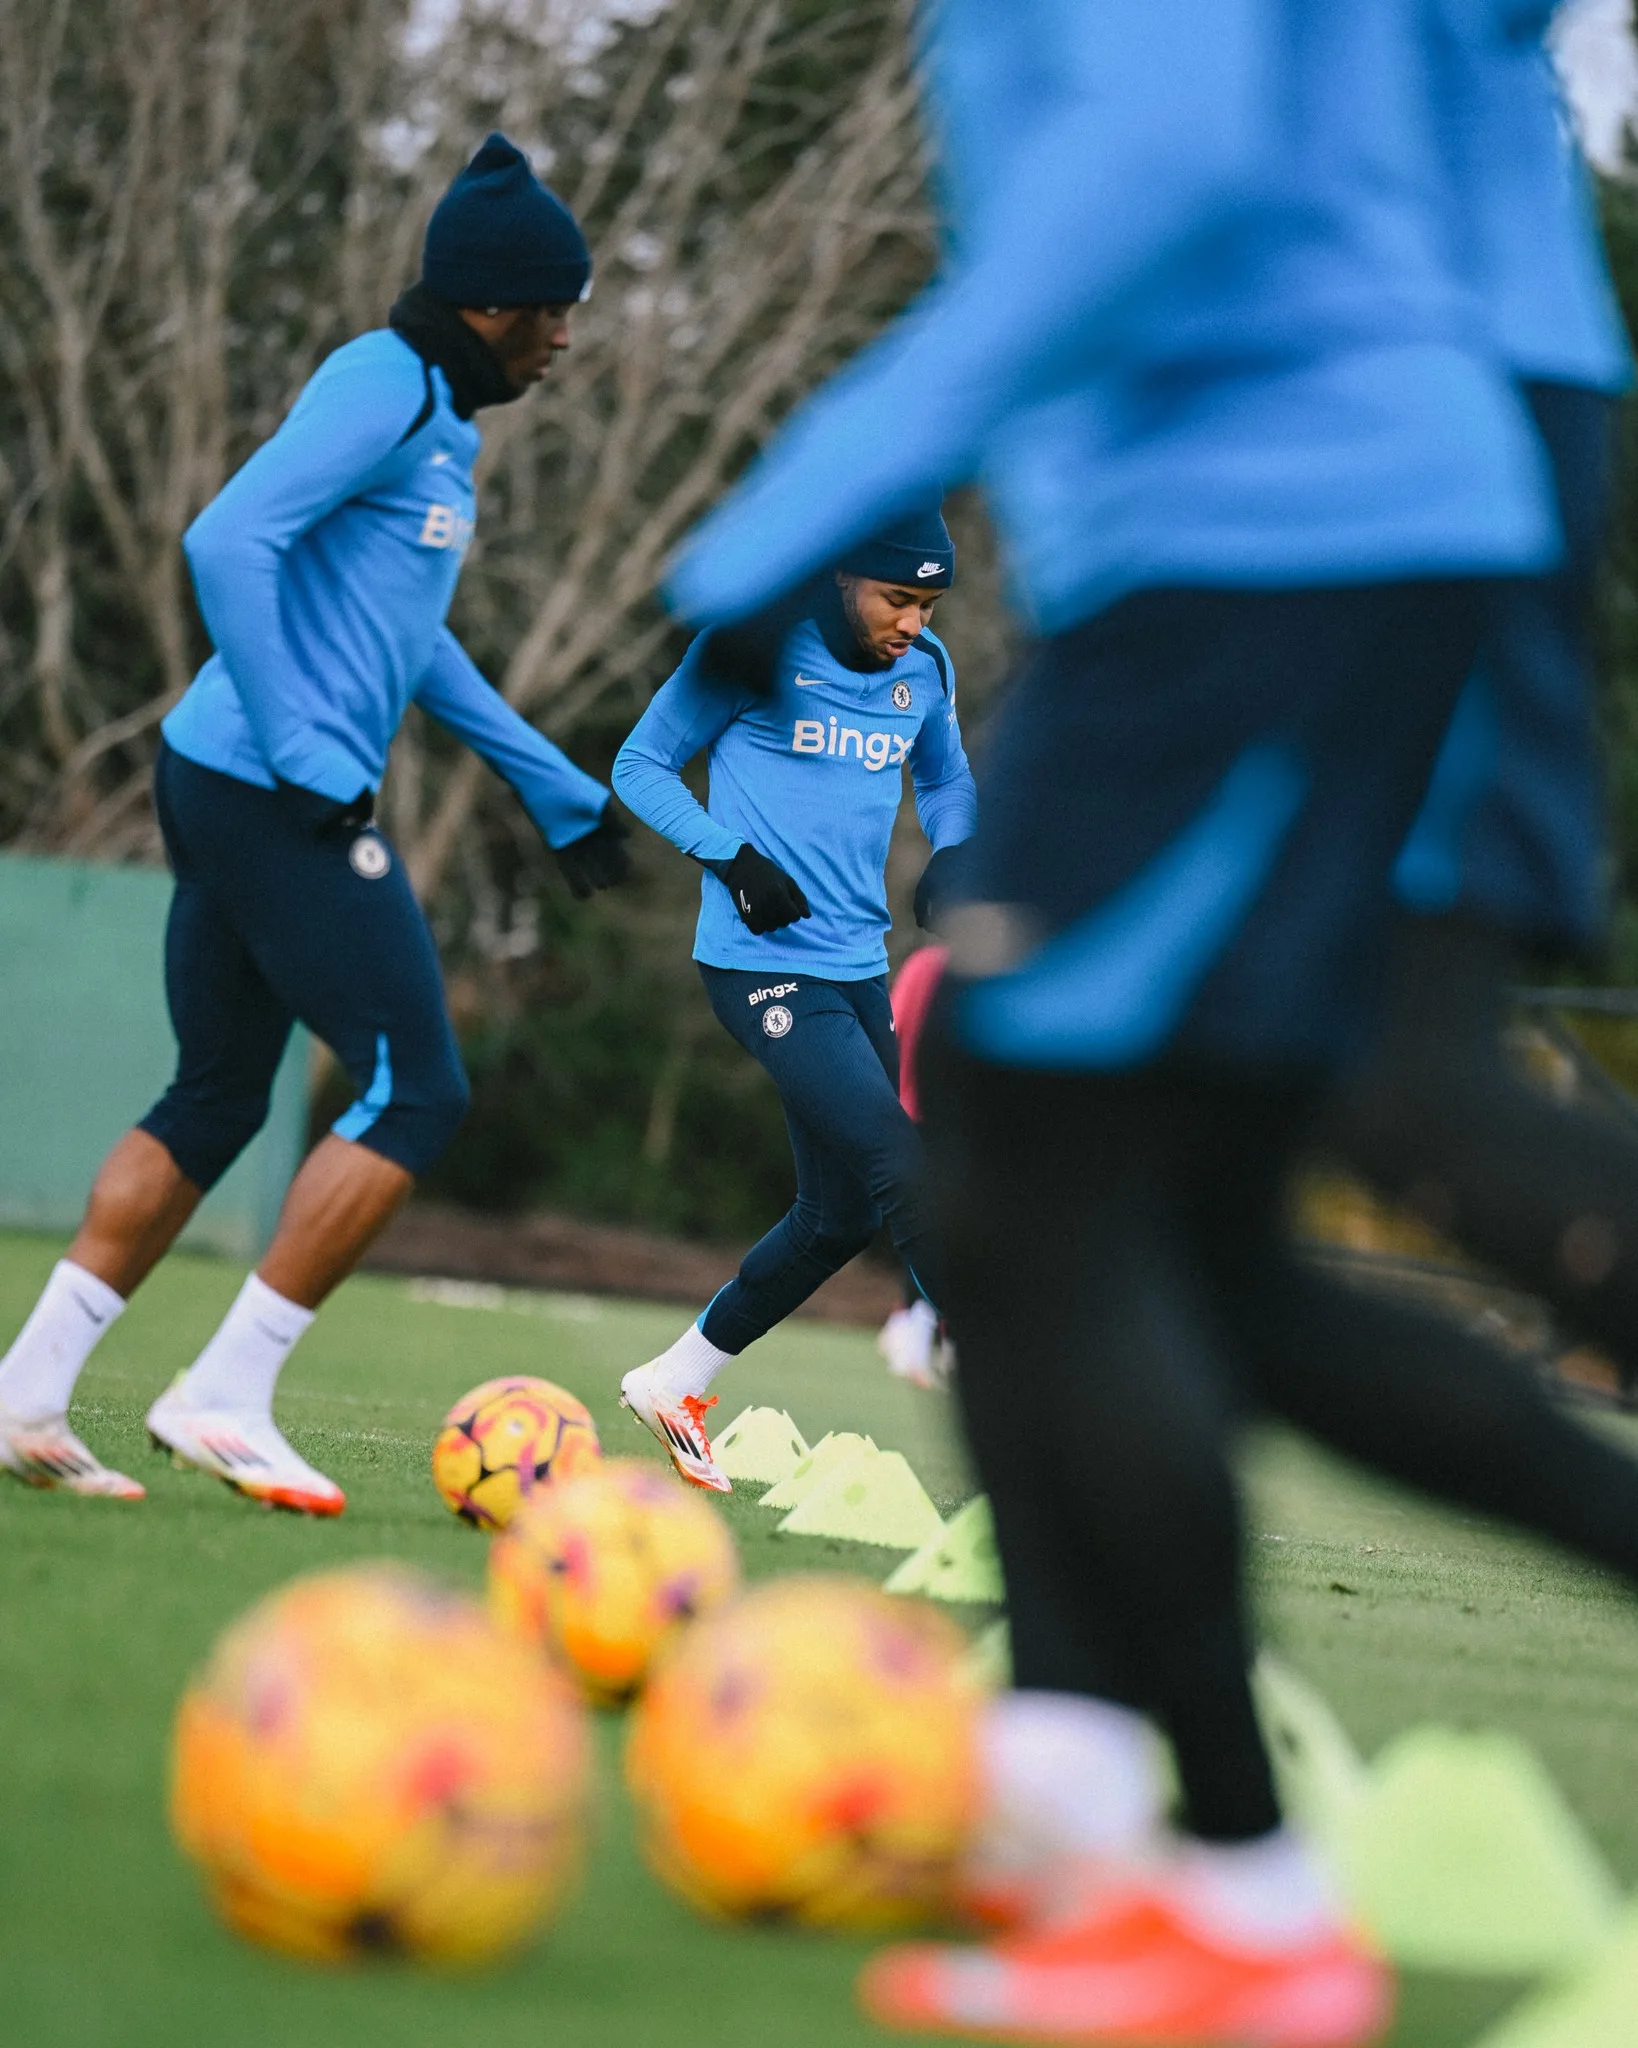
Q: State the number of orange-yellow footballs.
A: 4